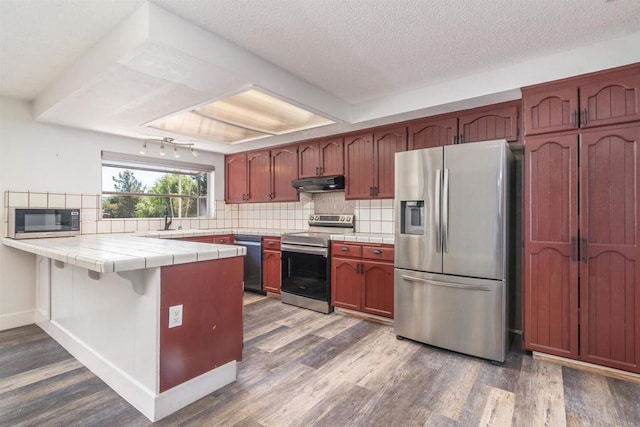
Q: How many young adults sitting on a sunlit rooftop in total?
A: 0